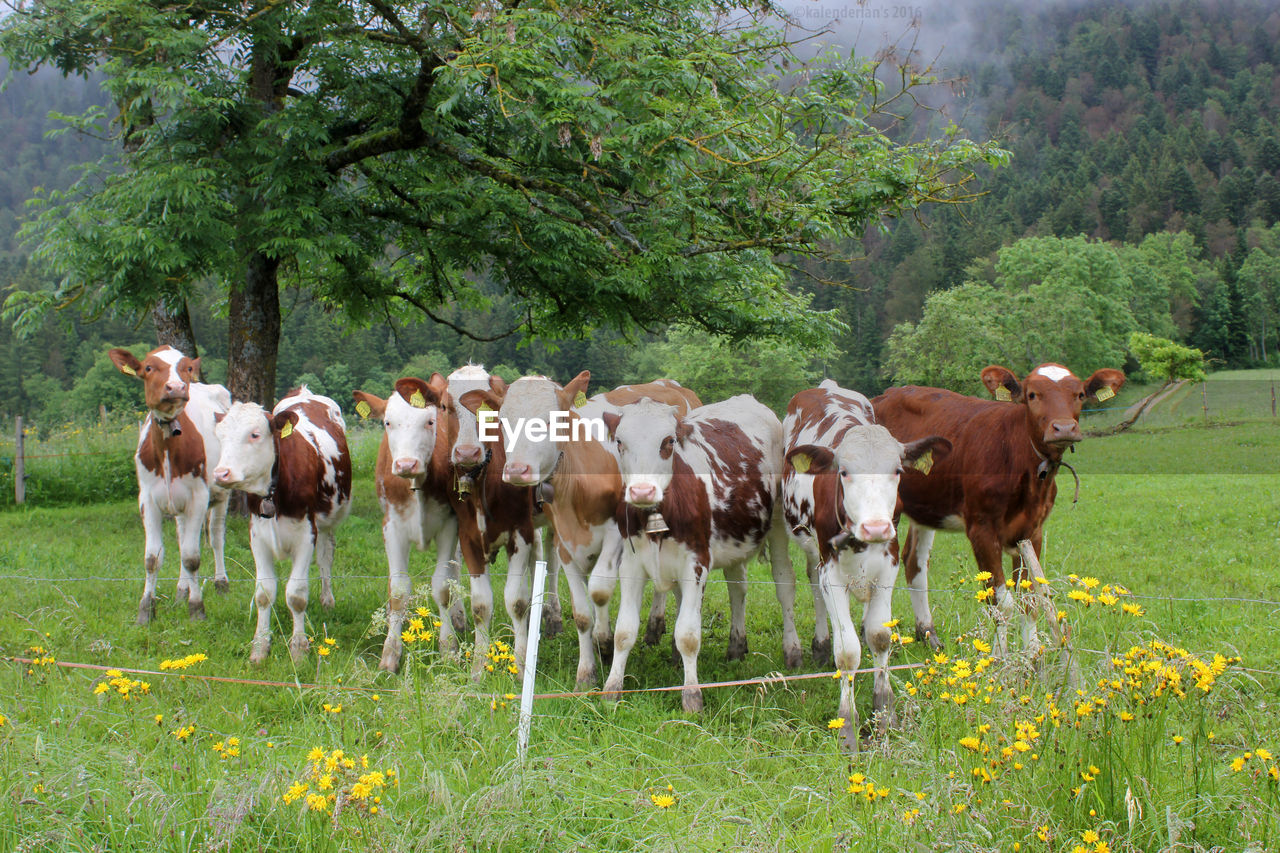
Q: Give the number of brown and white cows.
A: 8